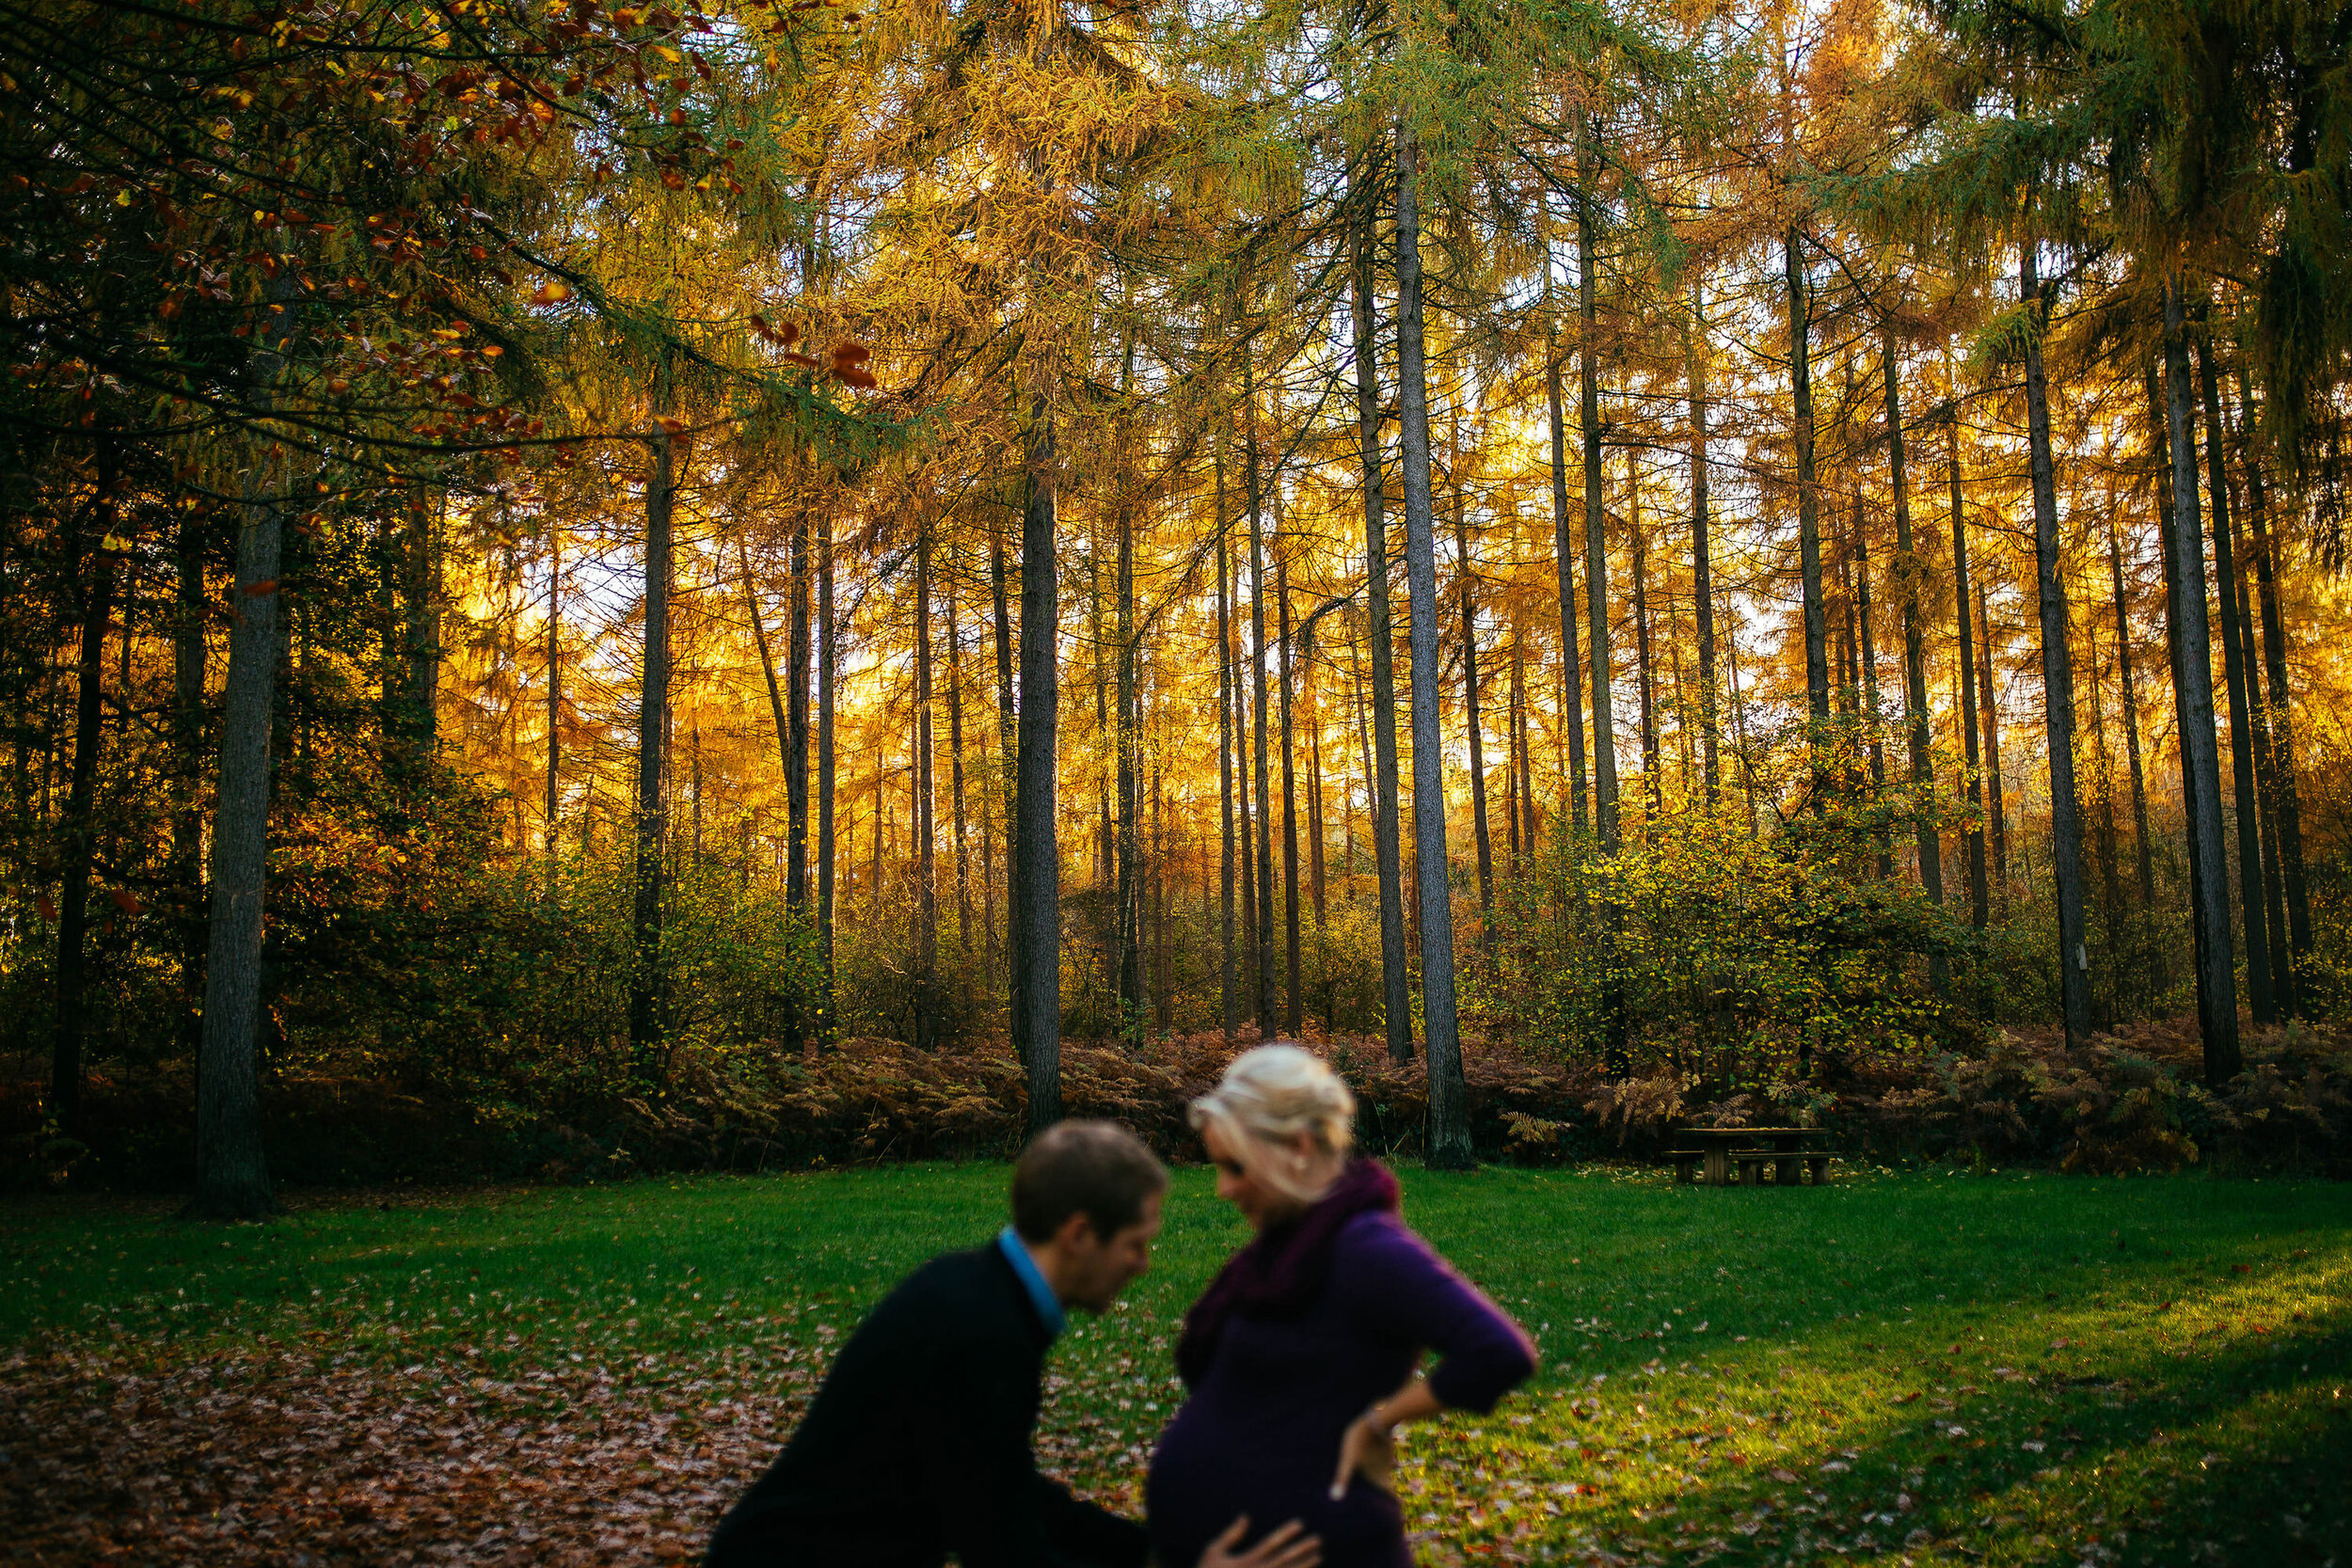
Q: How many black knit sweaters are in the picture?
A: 1